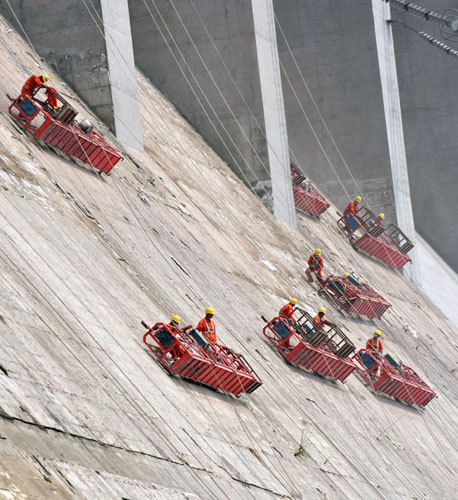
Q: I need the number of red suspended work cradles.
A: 7